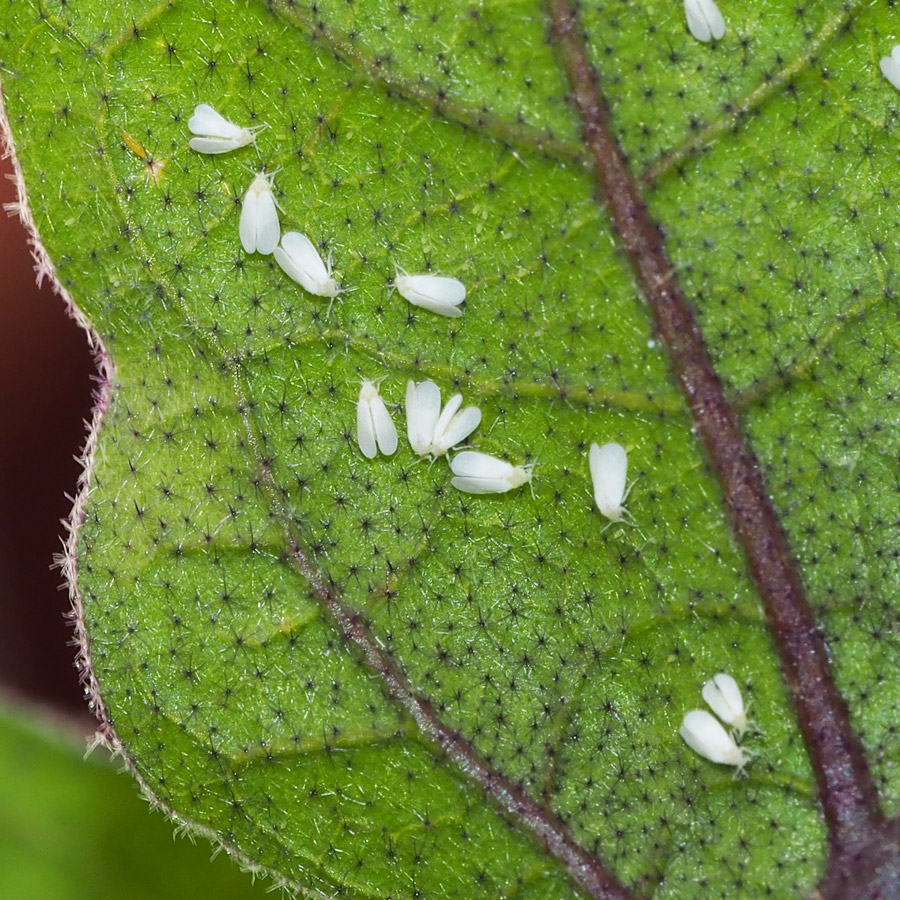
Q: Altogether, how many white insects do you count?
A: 13